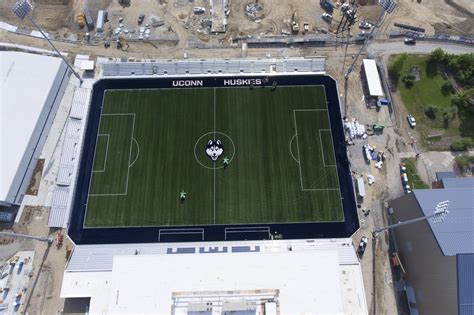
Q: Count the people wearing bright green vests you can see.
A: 2